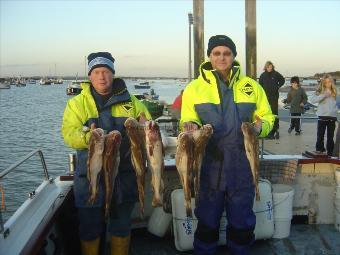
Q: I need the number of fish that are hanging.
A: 7